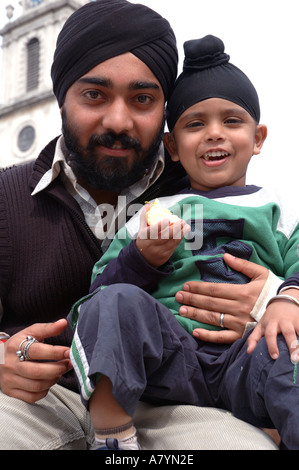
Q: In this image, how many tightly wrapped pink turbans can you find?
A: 0